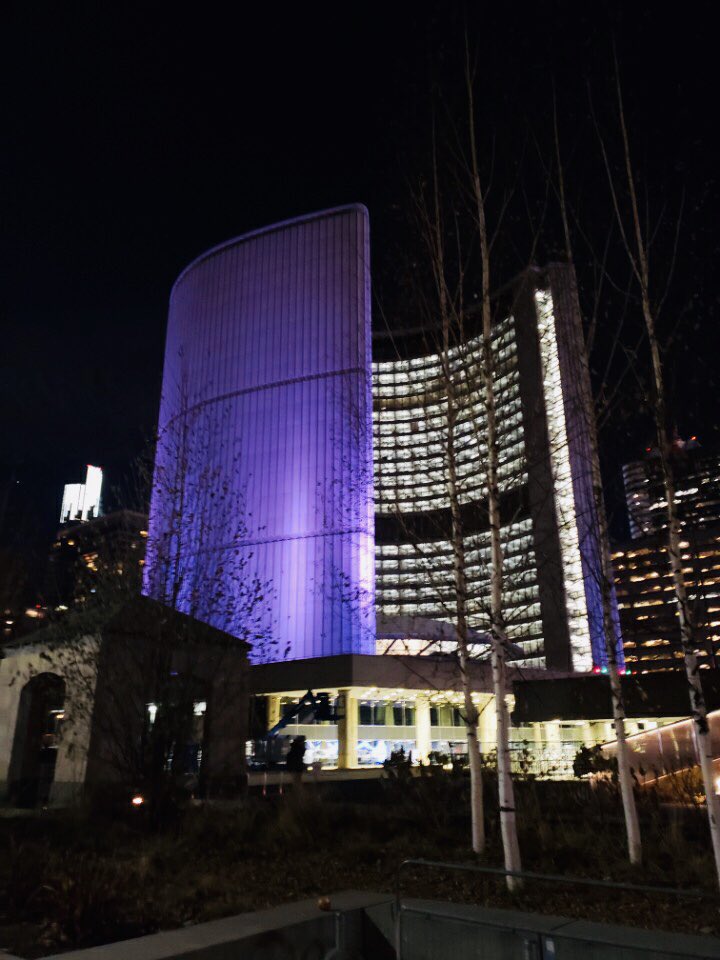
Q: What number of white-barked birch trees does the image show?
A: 4